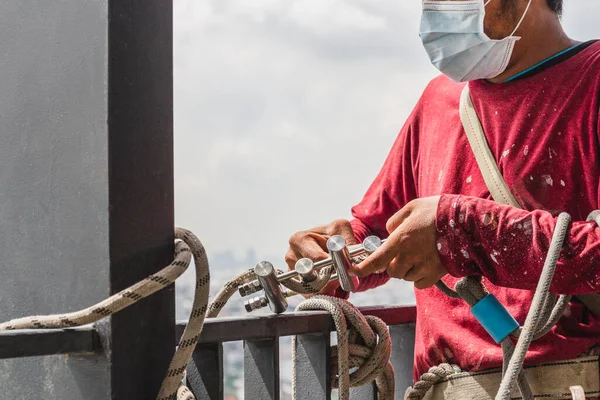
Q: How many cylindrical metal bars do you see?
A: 4